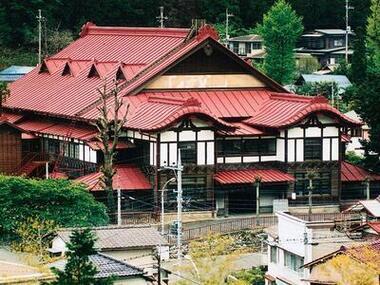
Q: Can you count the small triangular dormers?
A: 4